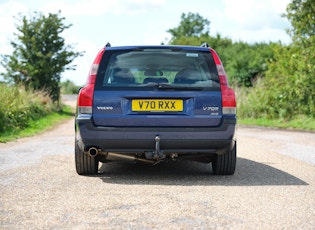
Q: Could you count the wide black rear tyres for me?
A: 2